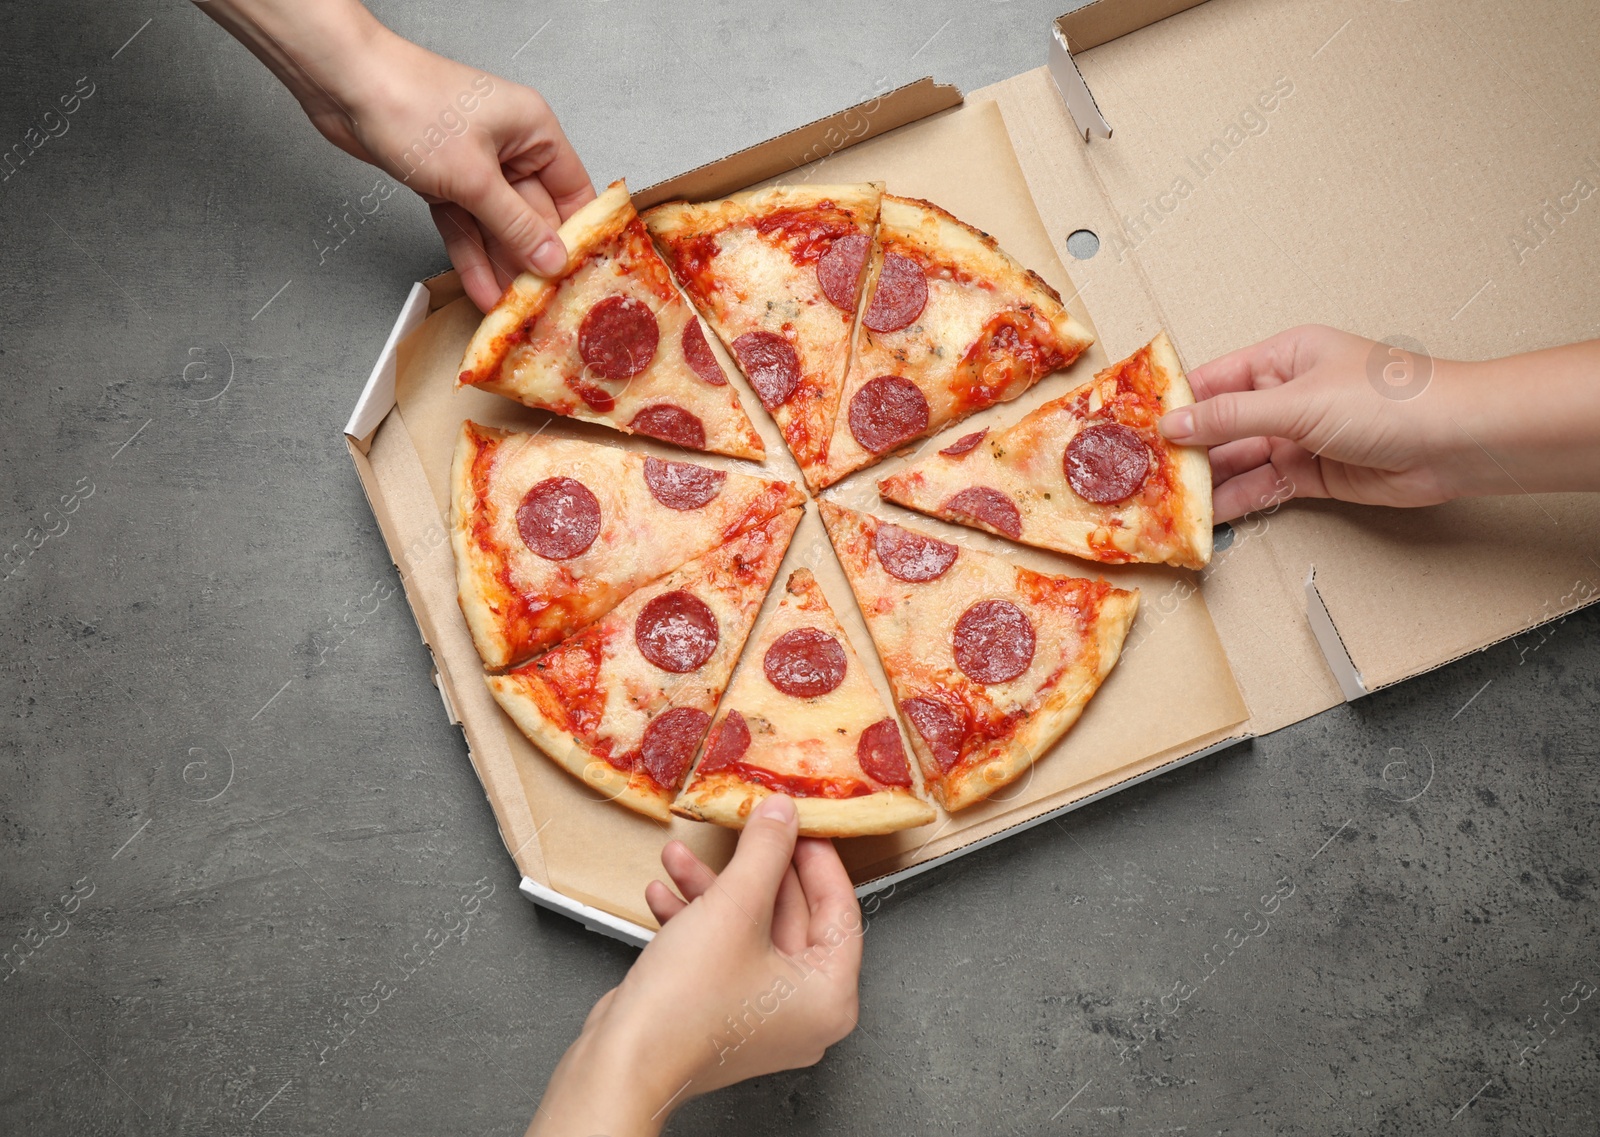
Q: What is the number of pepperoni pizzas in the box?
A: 1